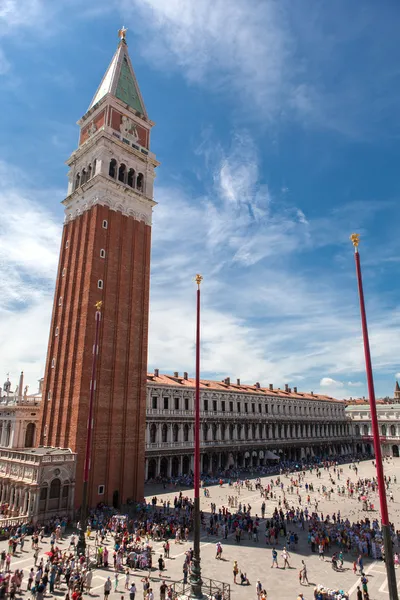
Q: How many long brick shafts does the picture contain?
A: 1